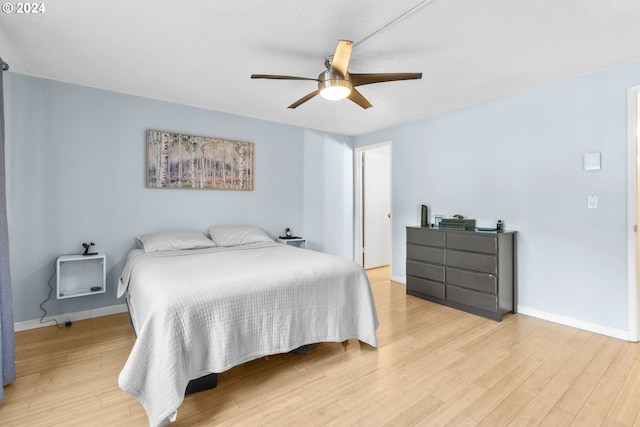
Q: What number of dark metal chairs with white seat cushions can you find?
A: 0